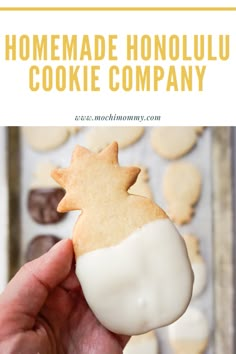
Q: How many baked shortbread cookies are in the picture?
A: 11